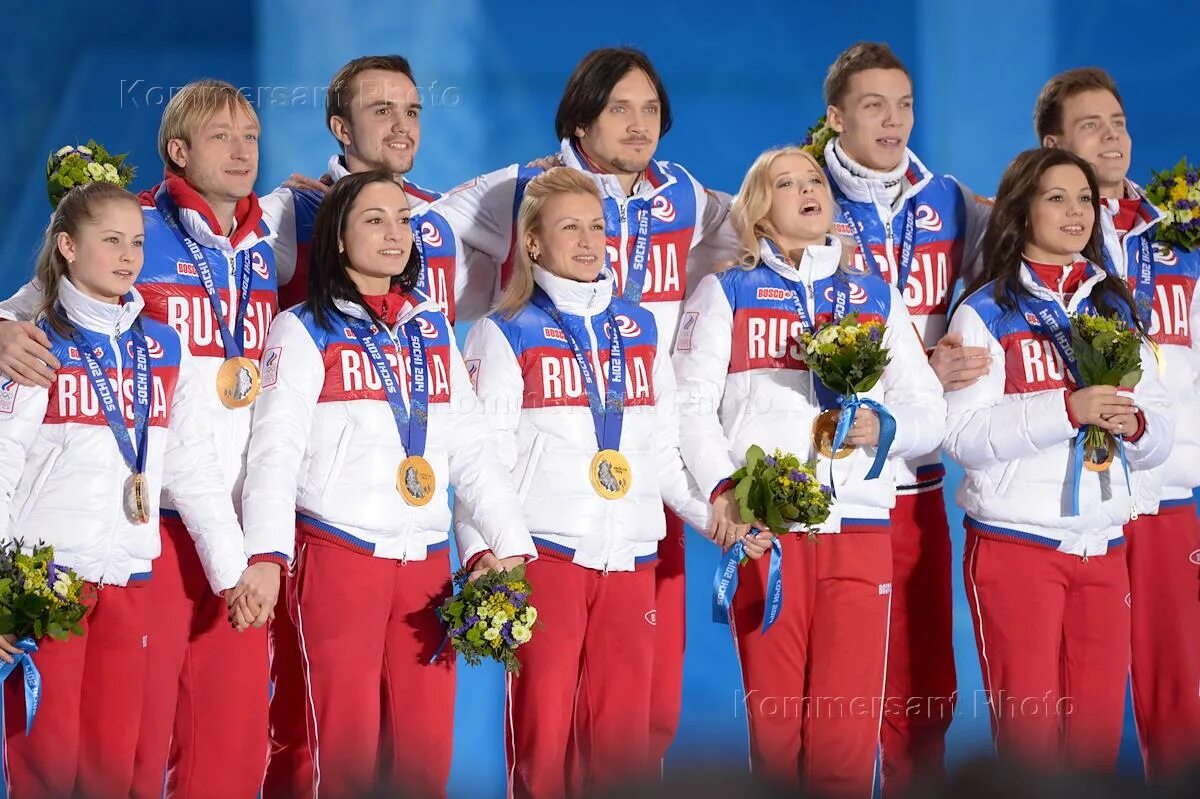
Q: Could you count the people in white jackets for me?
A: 10